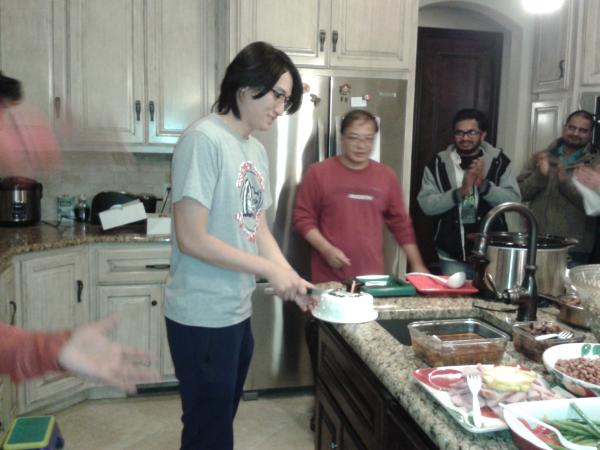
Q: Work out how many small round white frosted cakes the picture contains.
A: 1